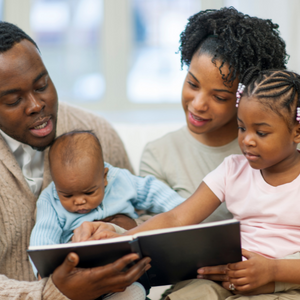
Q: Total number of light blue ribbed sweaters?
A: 1